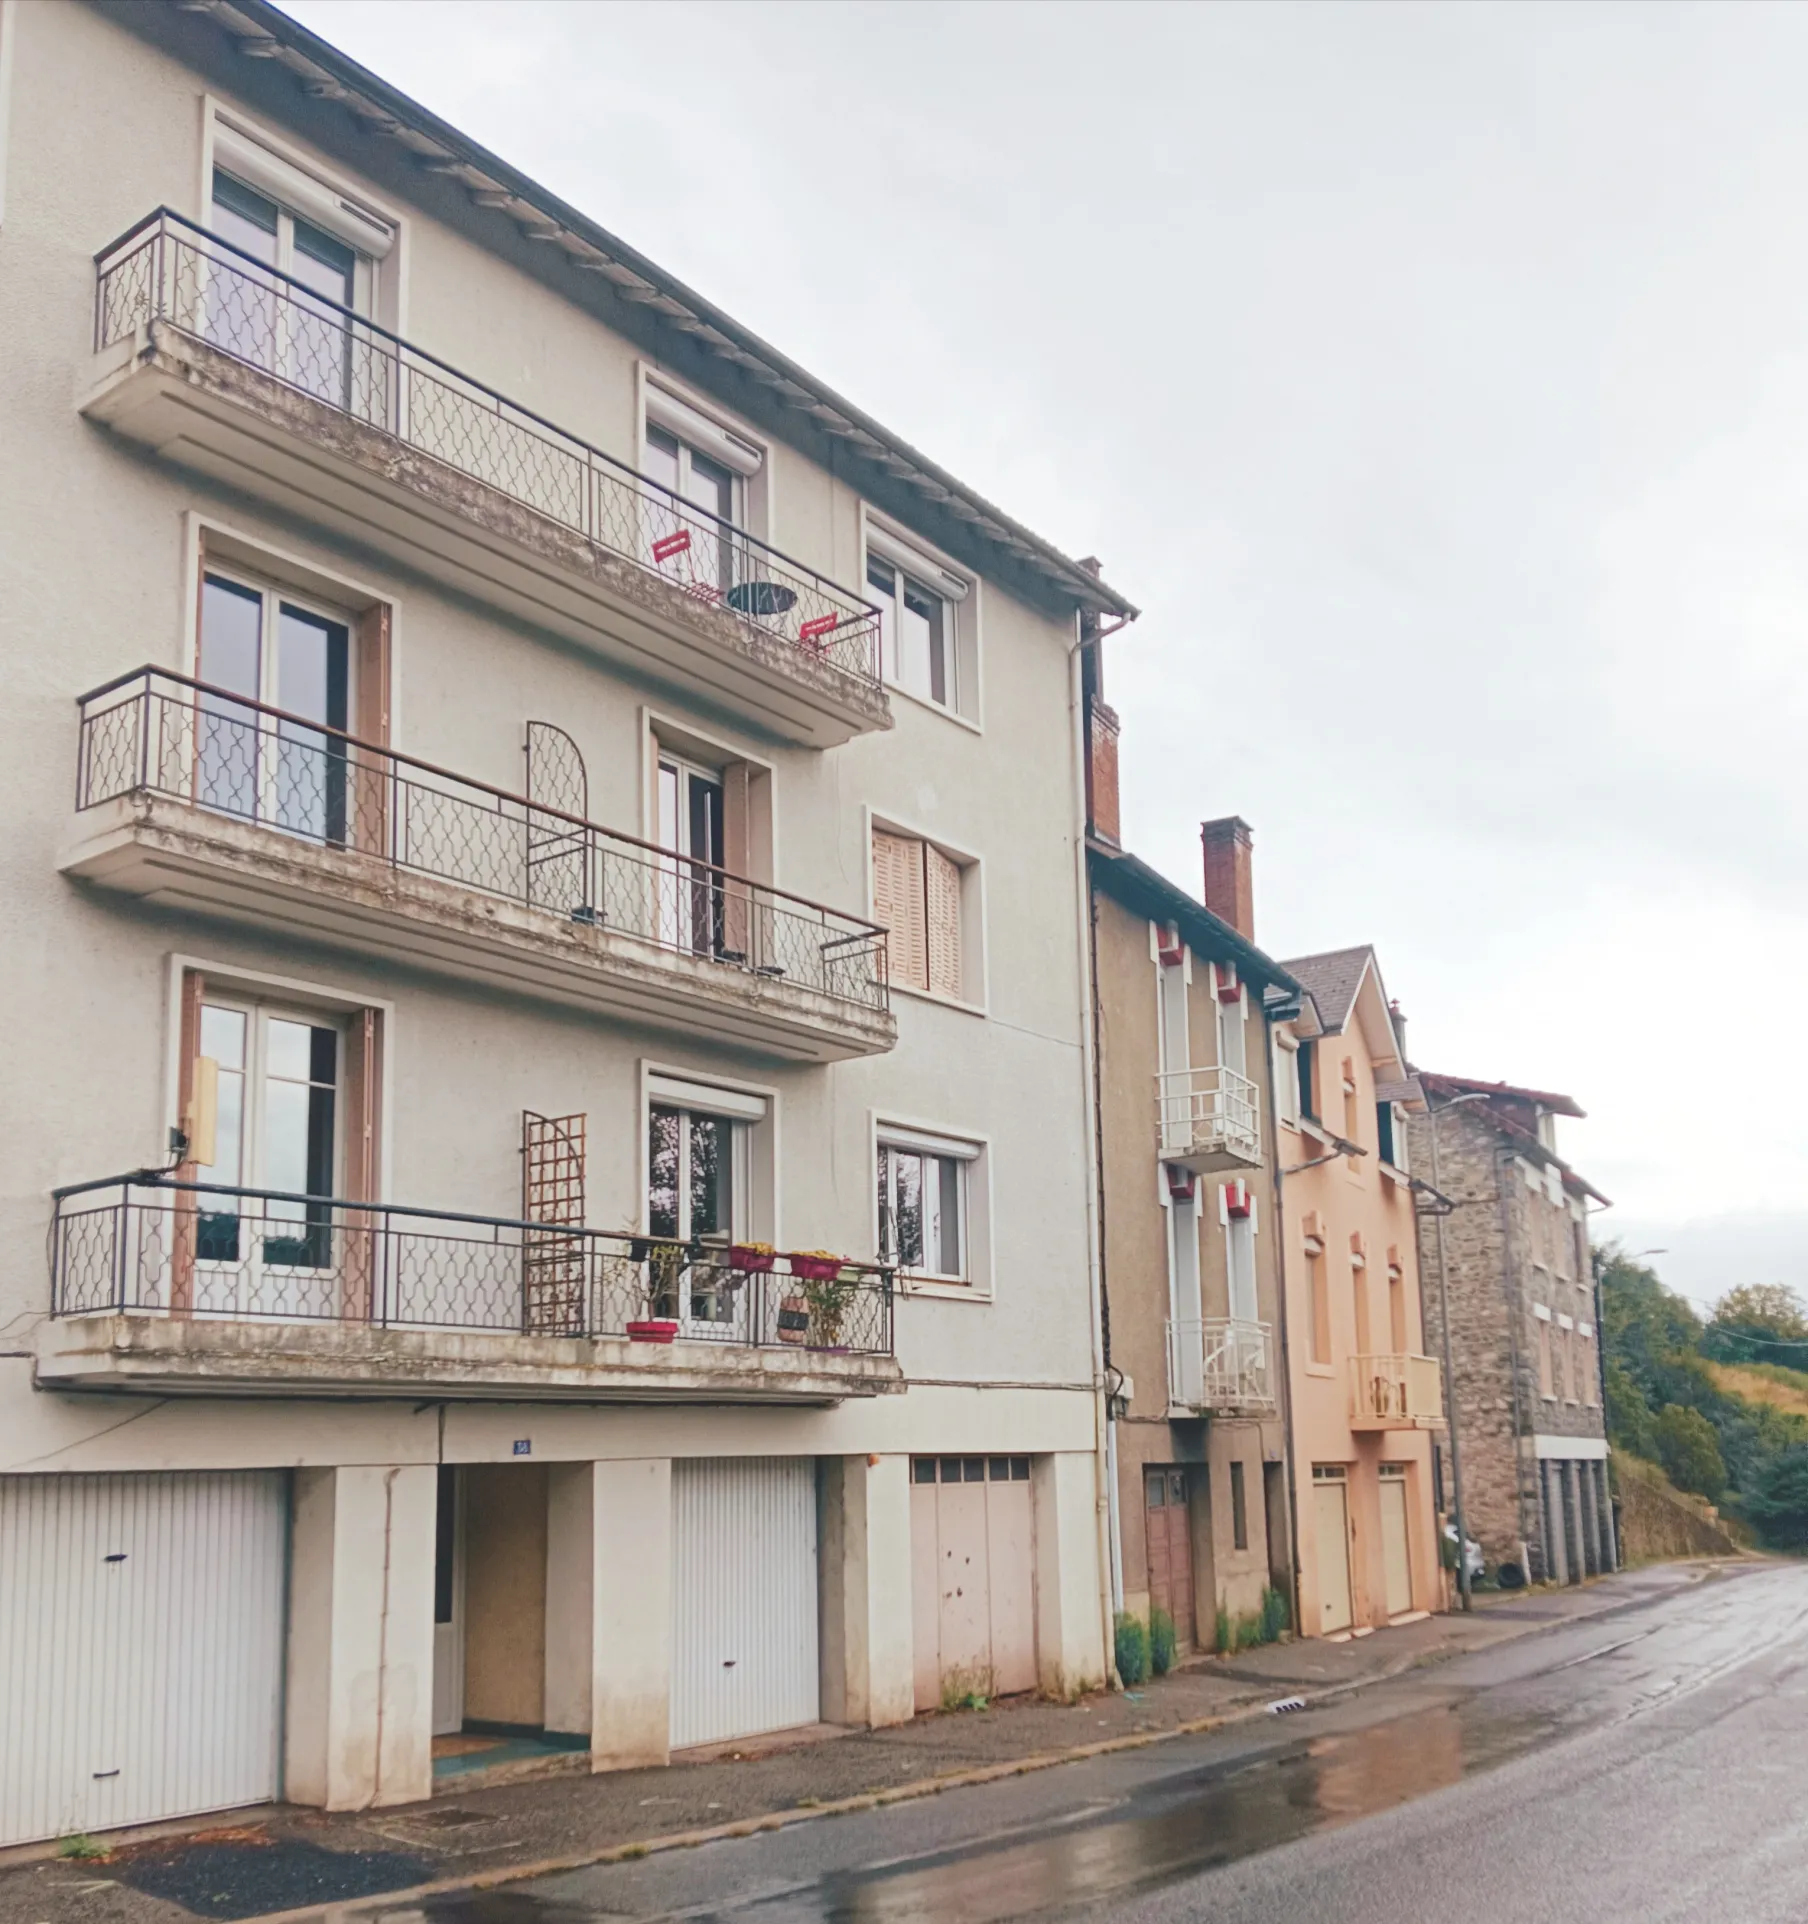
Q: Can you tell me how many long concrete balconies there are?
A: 3